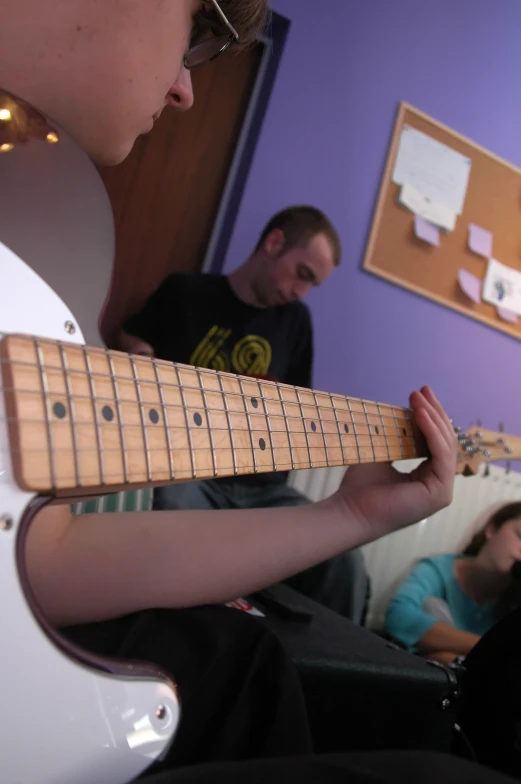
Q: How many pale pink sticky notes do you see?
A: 4